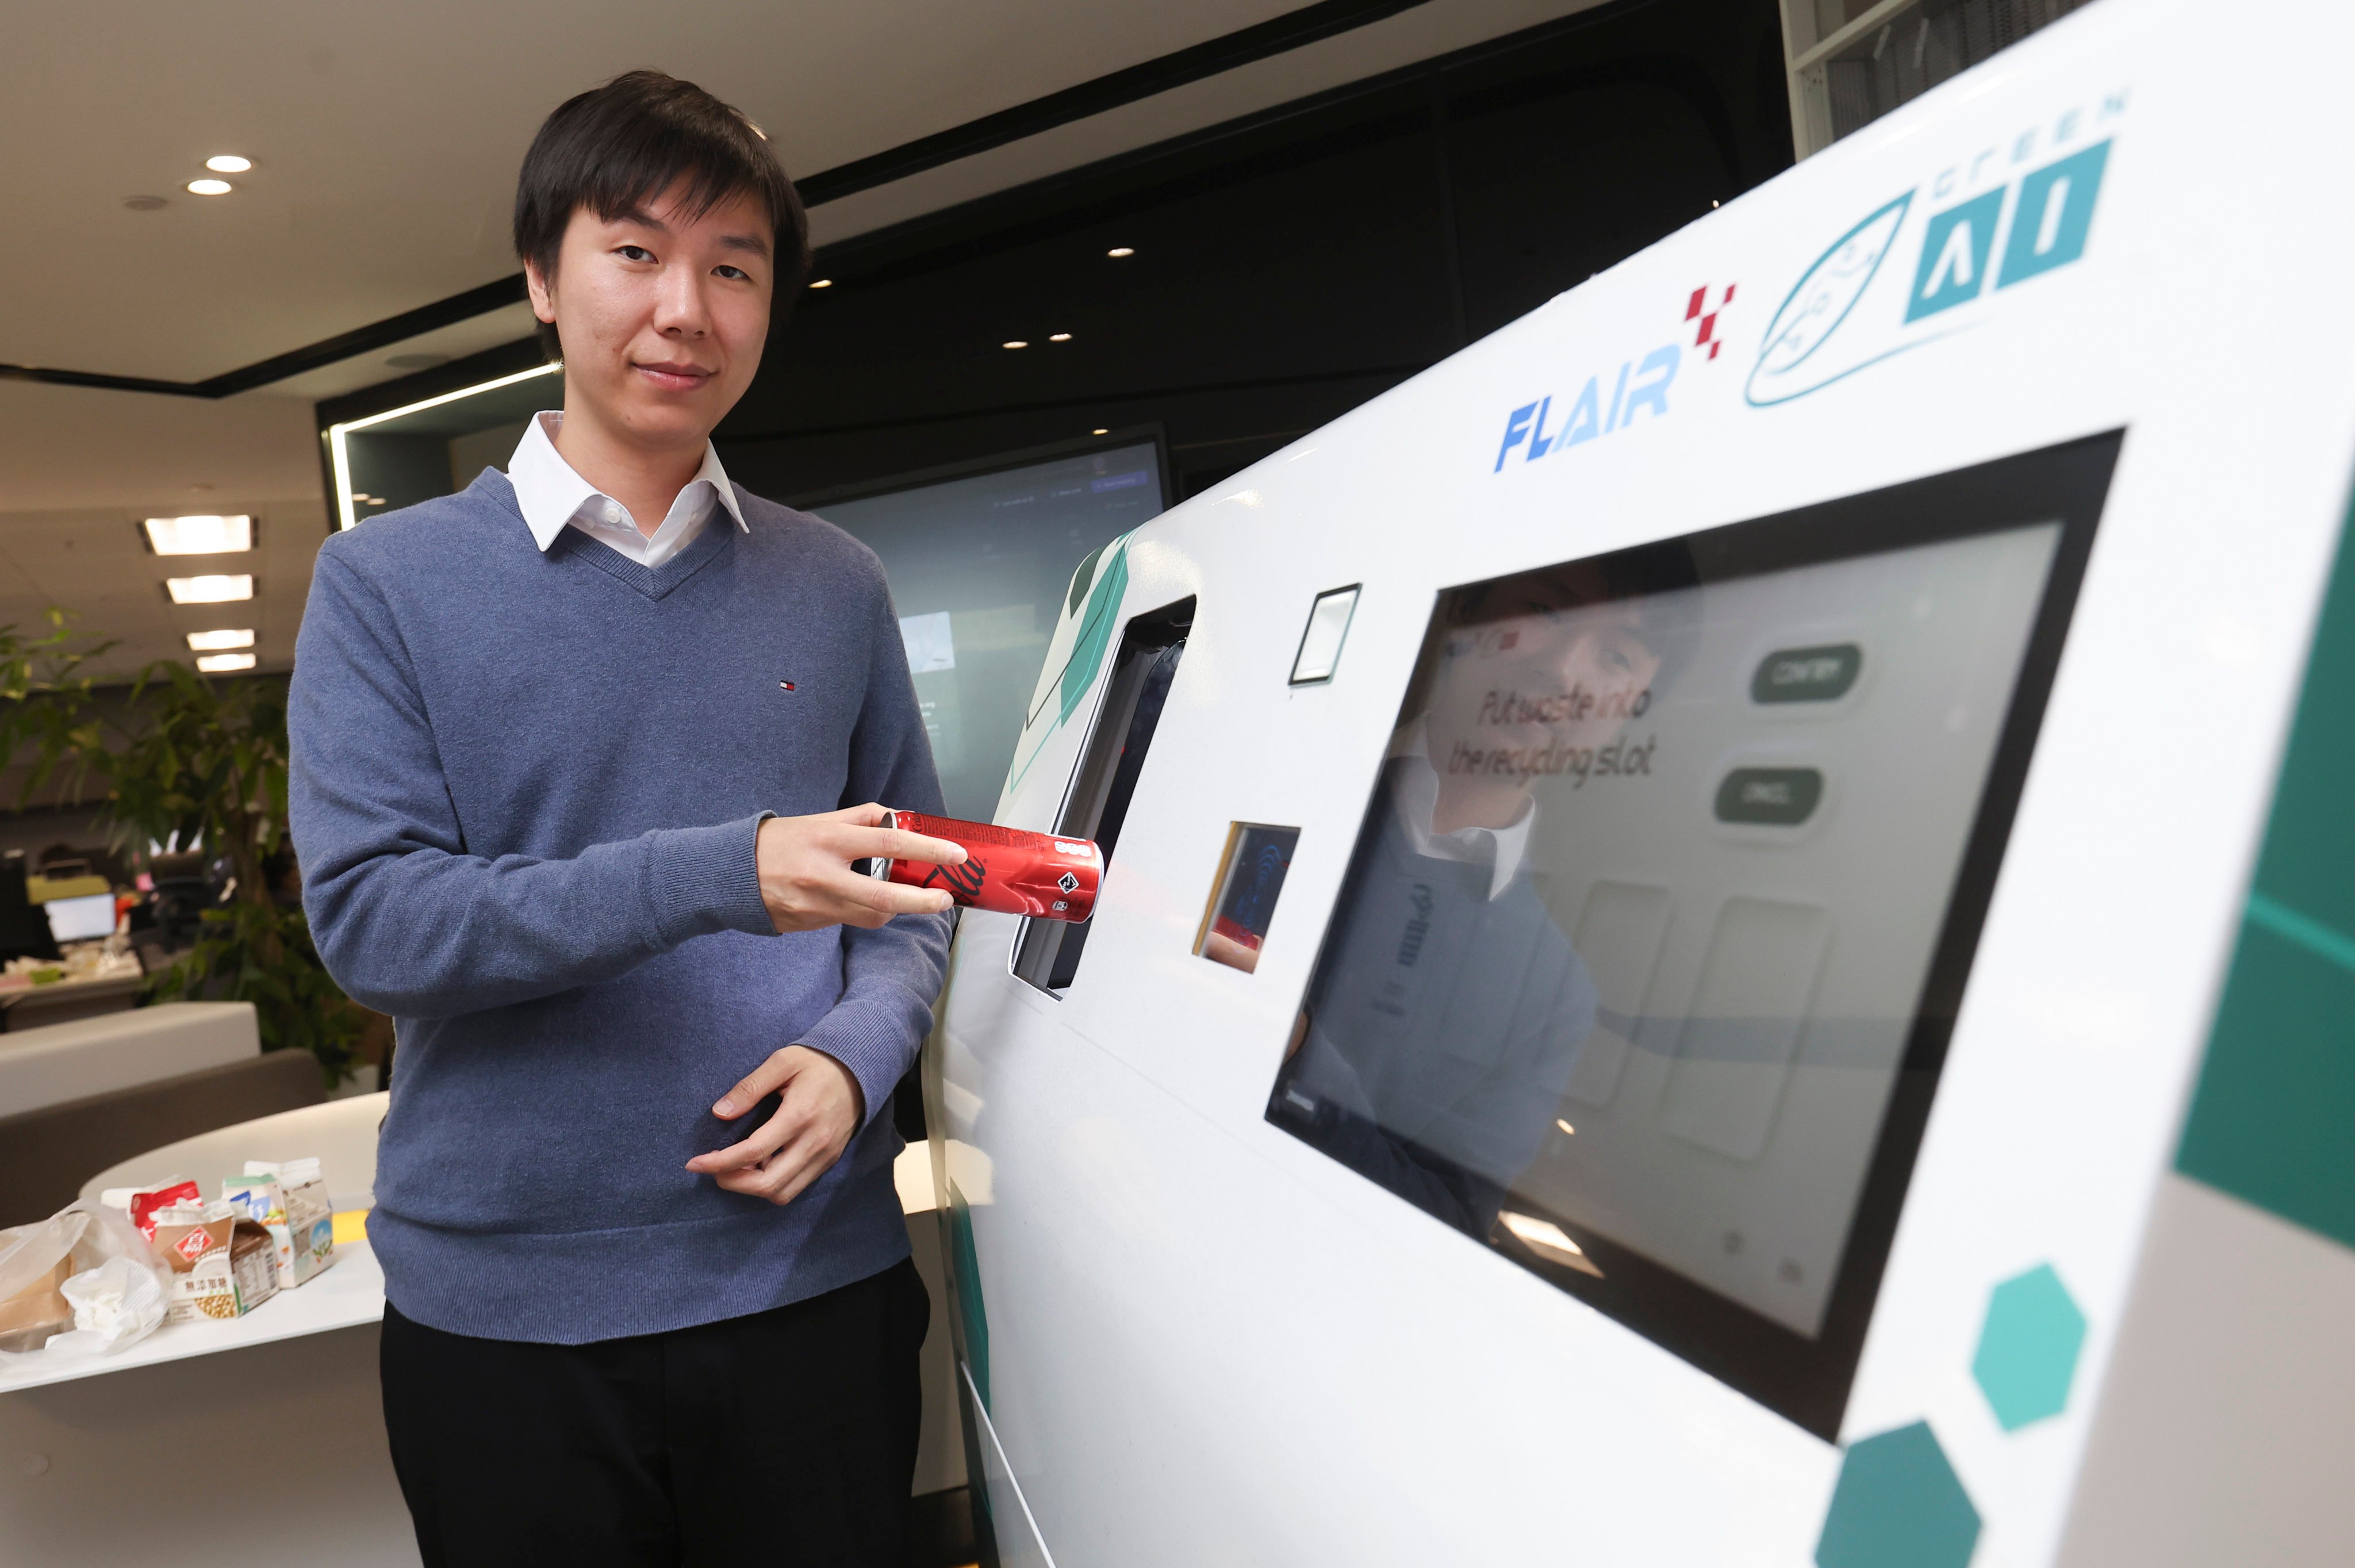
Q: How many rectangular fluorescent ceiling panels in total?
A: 4